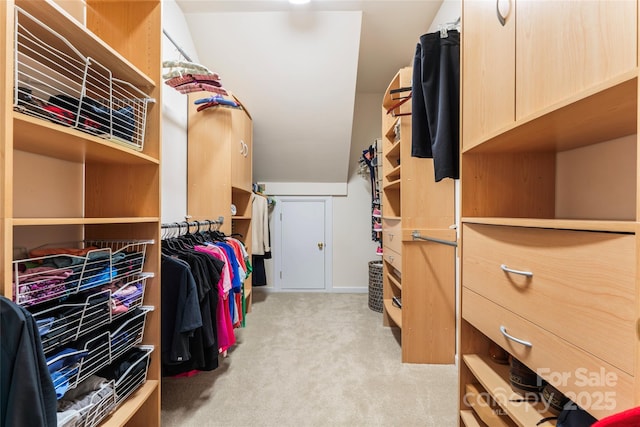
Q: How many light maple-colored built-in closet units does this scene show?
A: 4